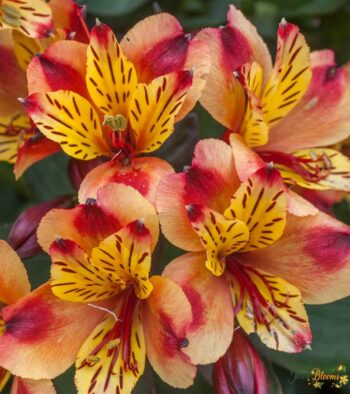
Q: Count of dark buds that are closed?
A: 3